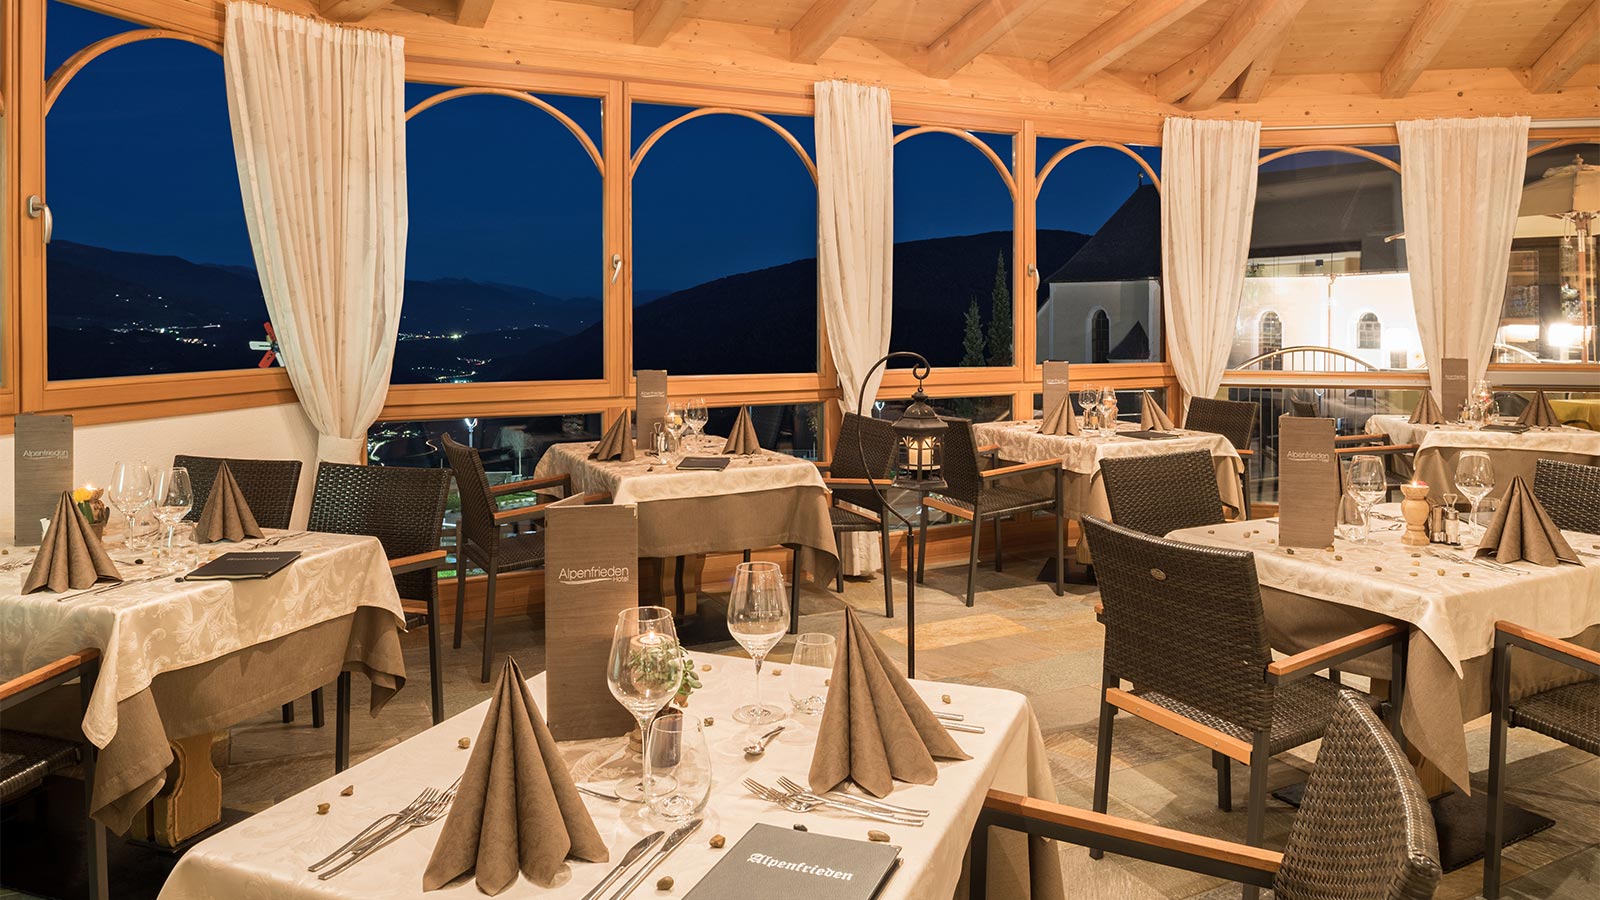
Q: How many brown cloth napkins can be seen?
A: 11